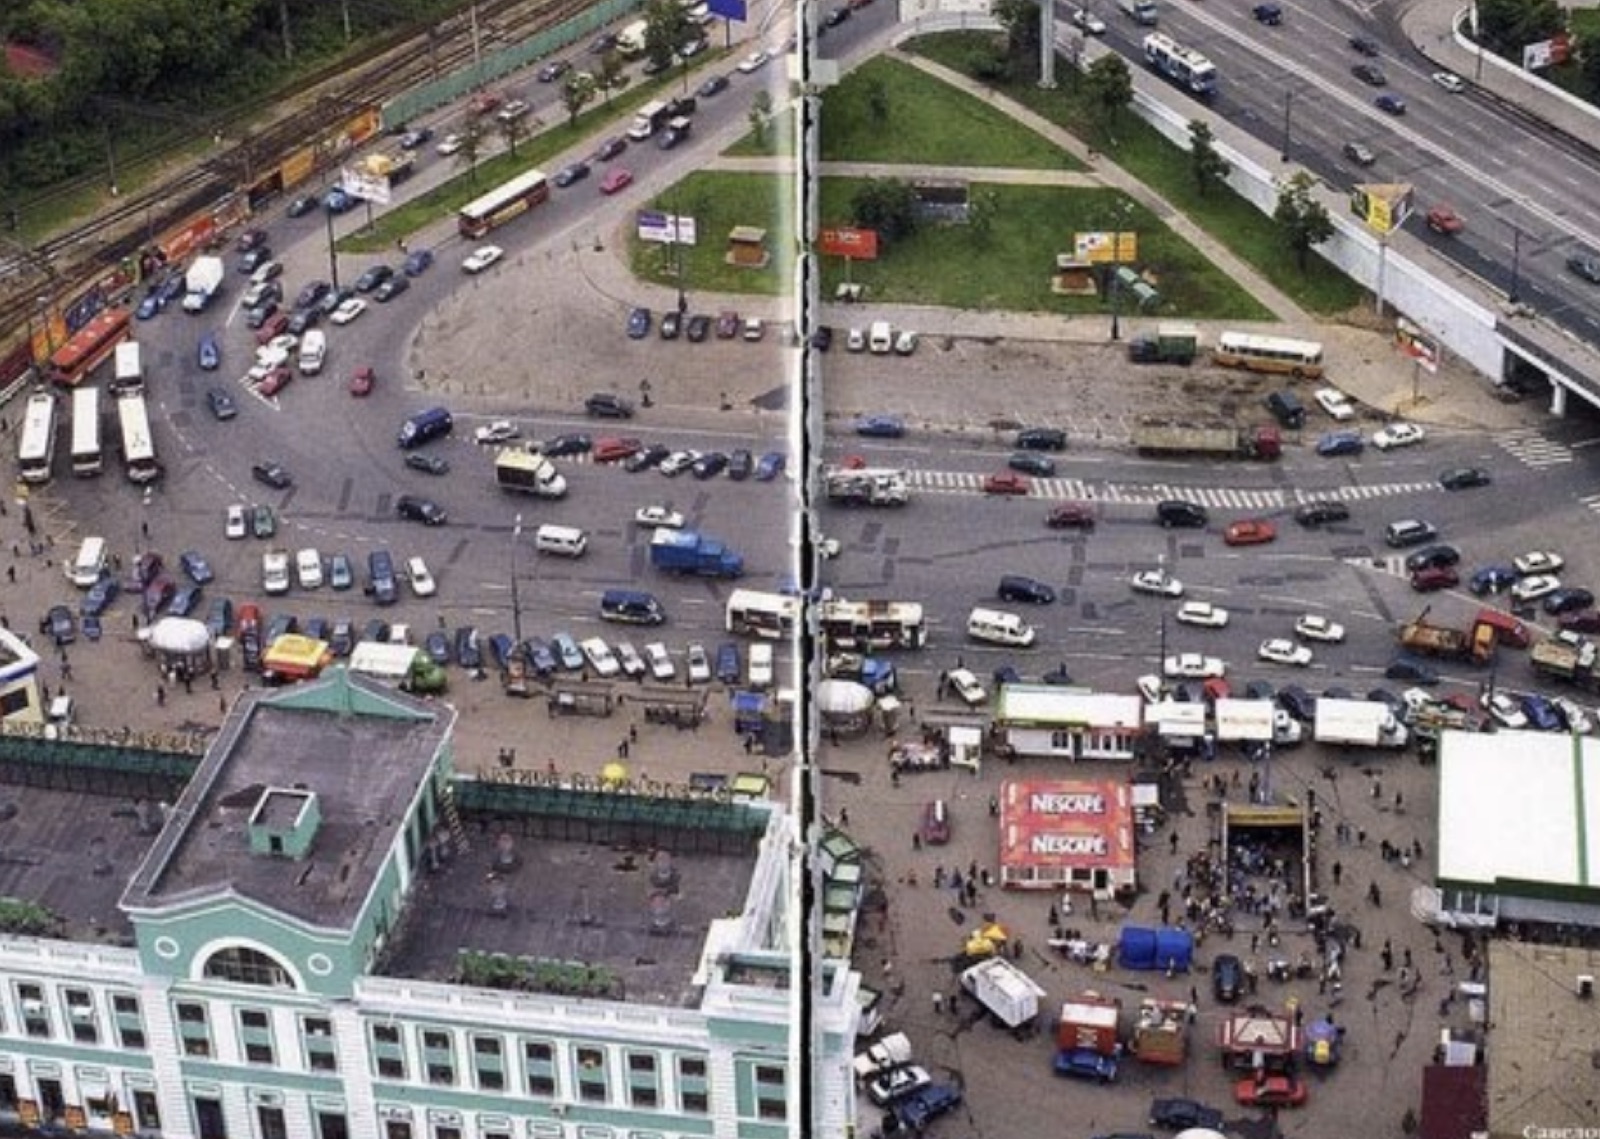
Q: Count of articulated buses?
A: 1